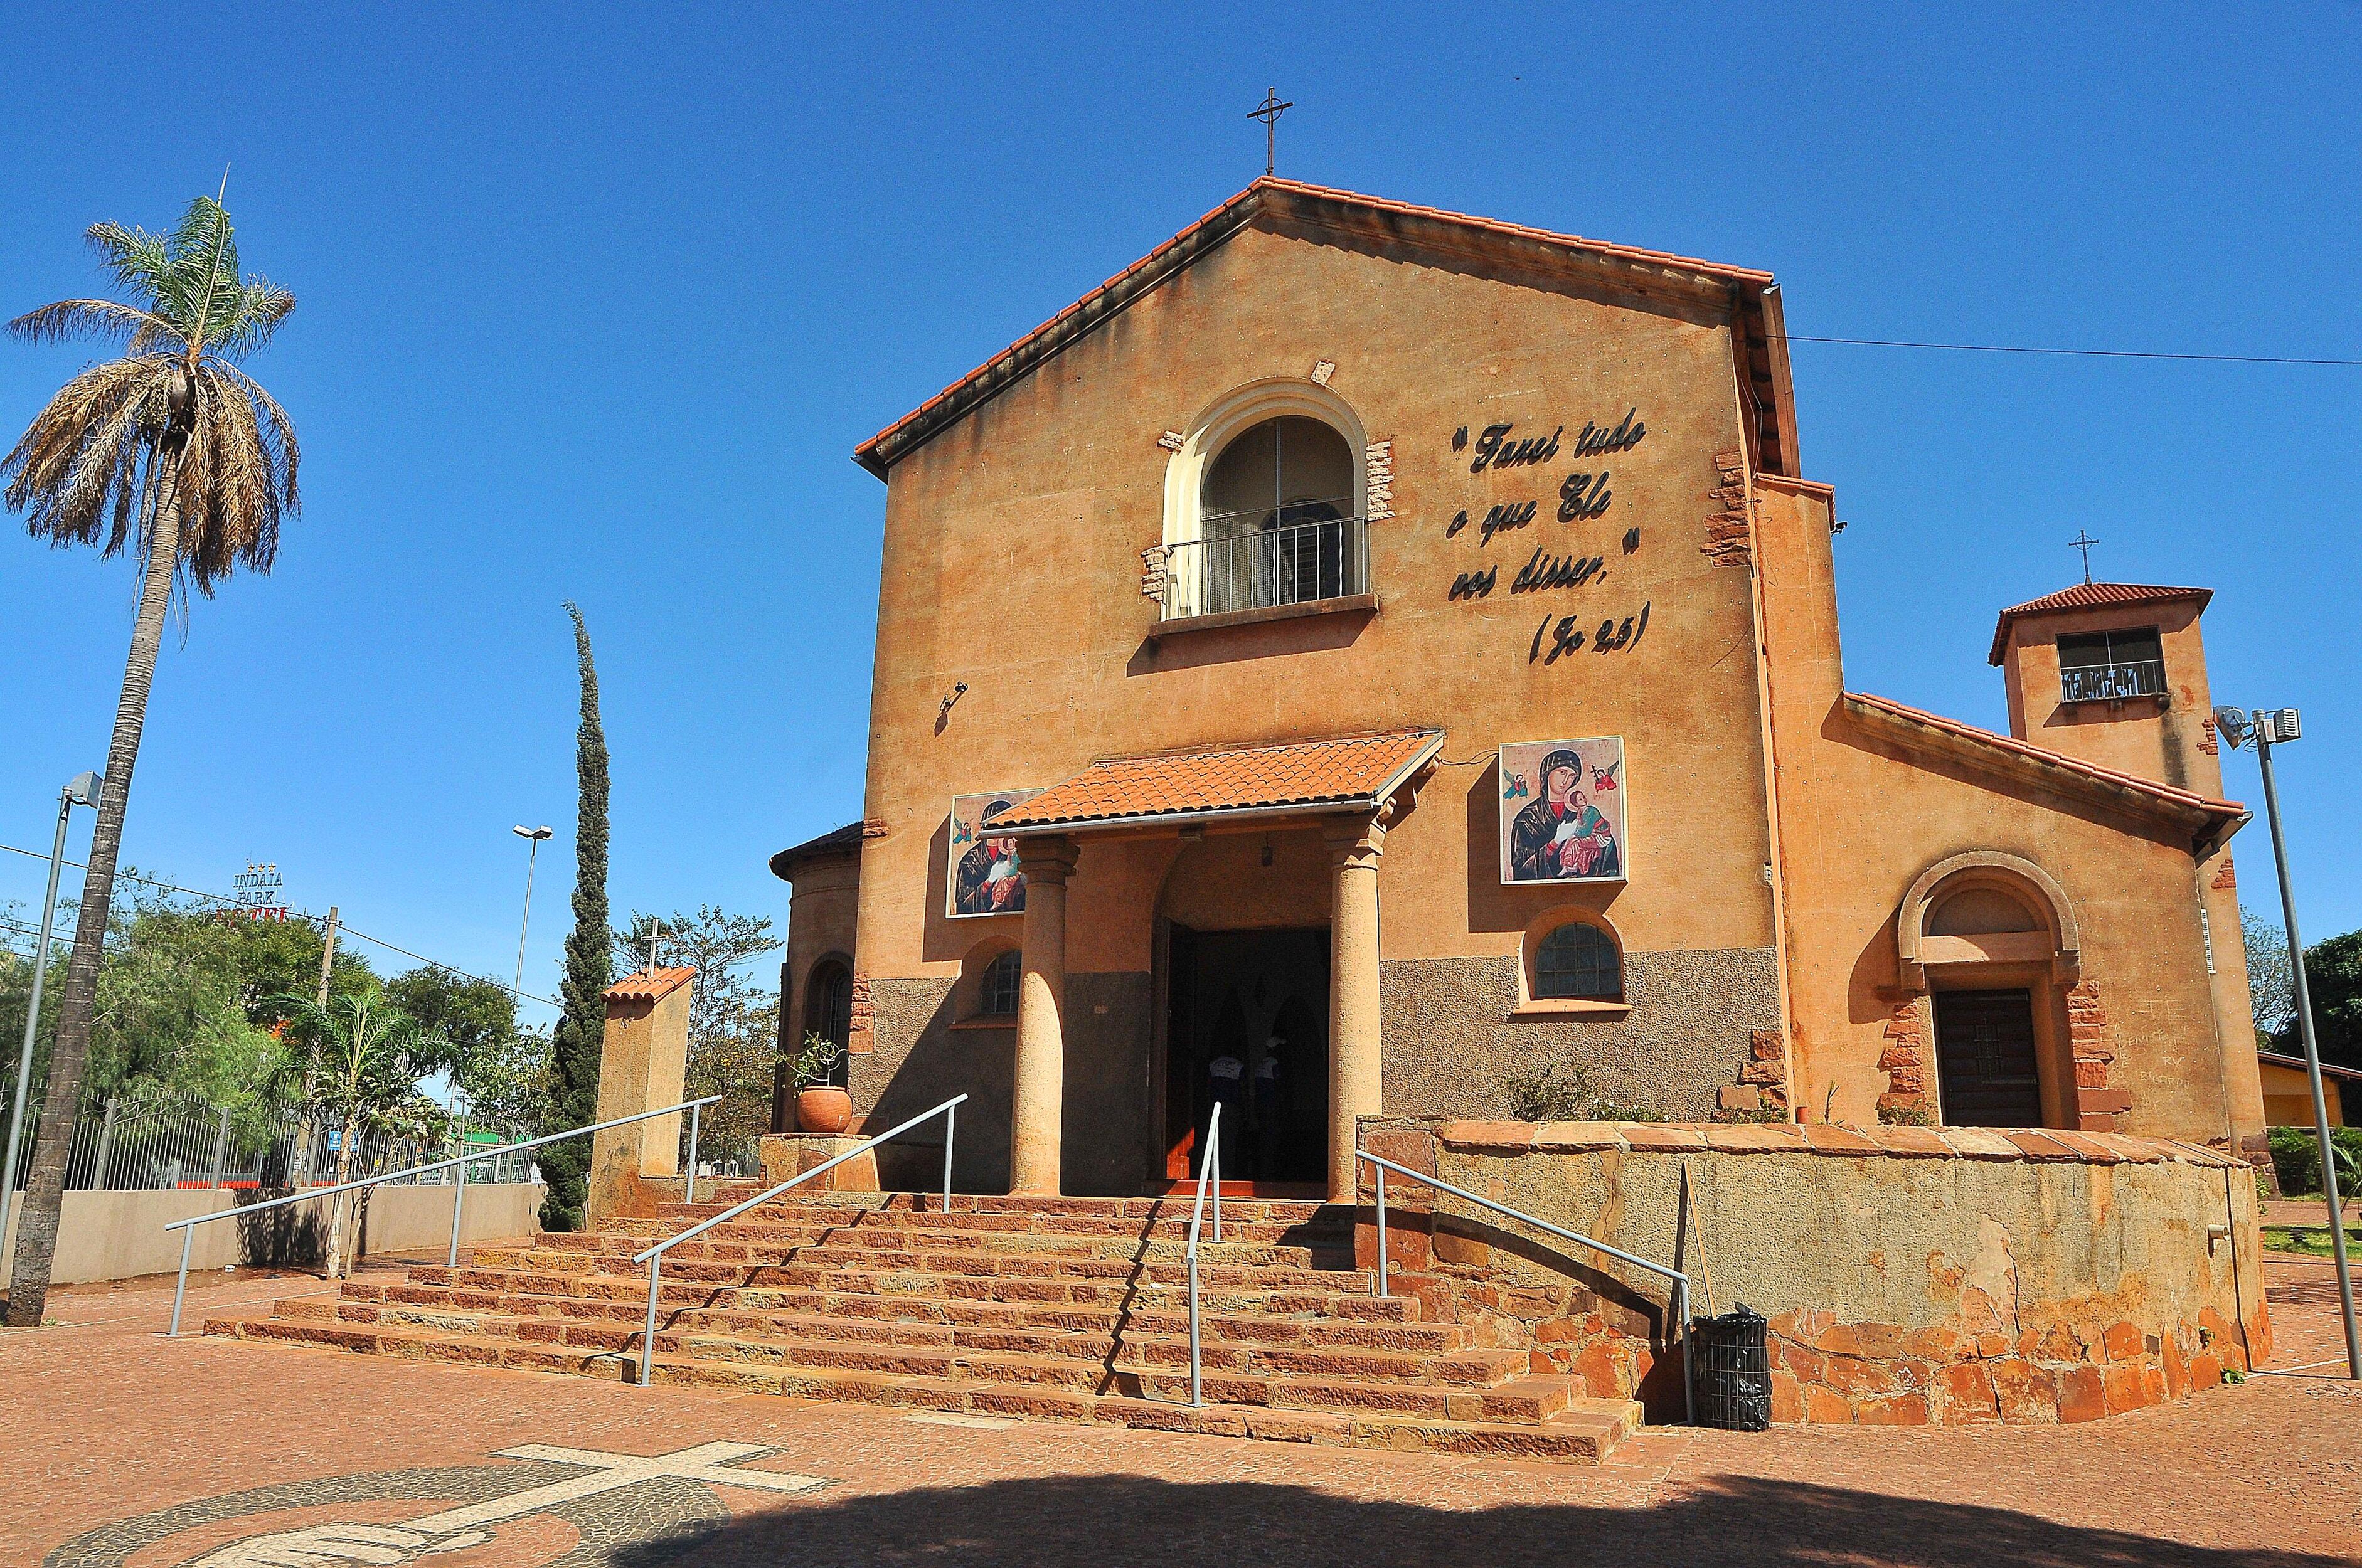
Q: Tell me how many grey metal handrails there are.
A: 4